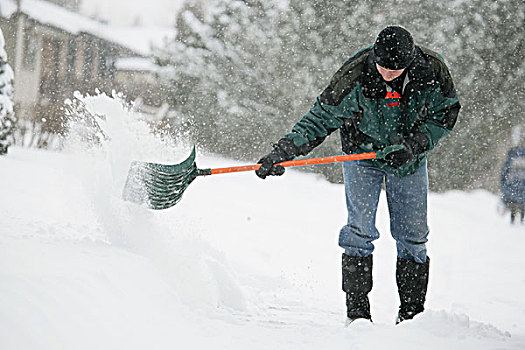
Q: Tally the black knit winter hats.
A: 1